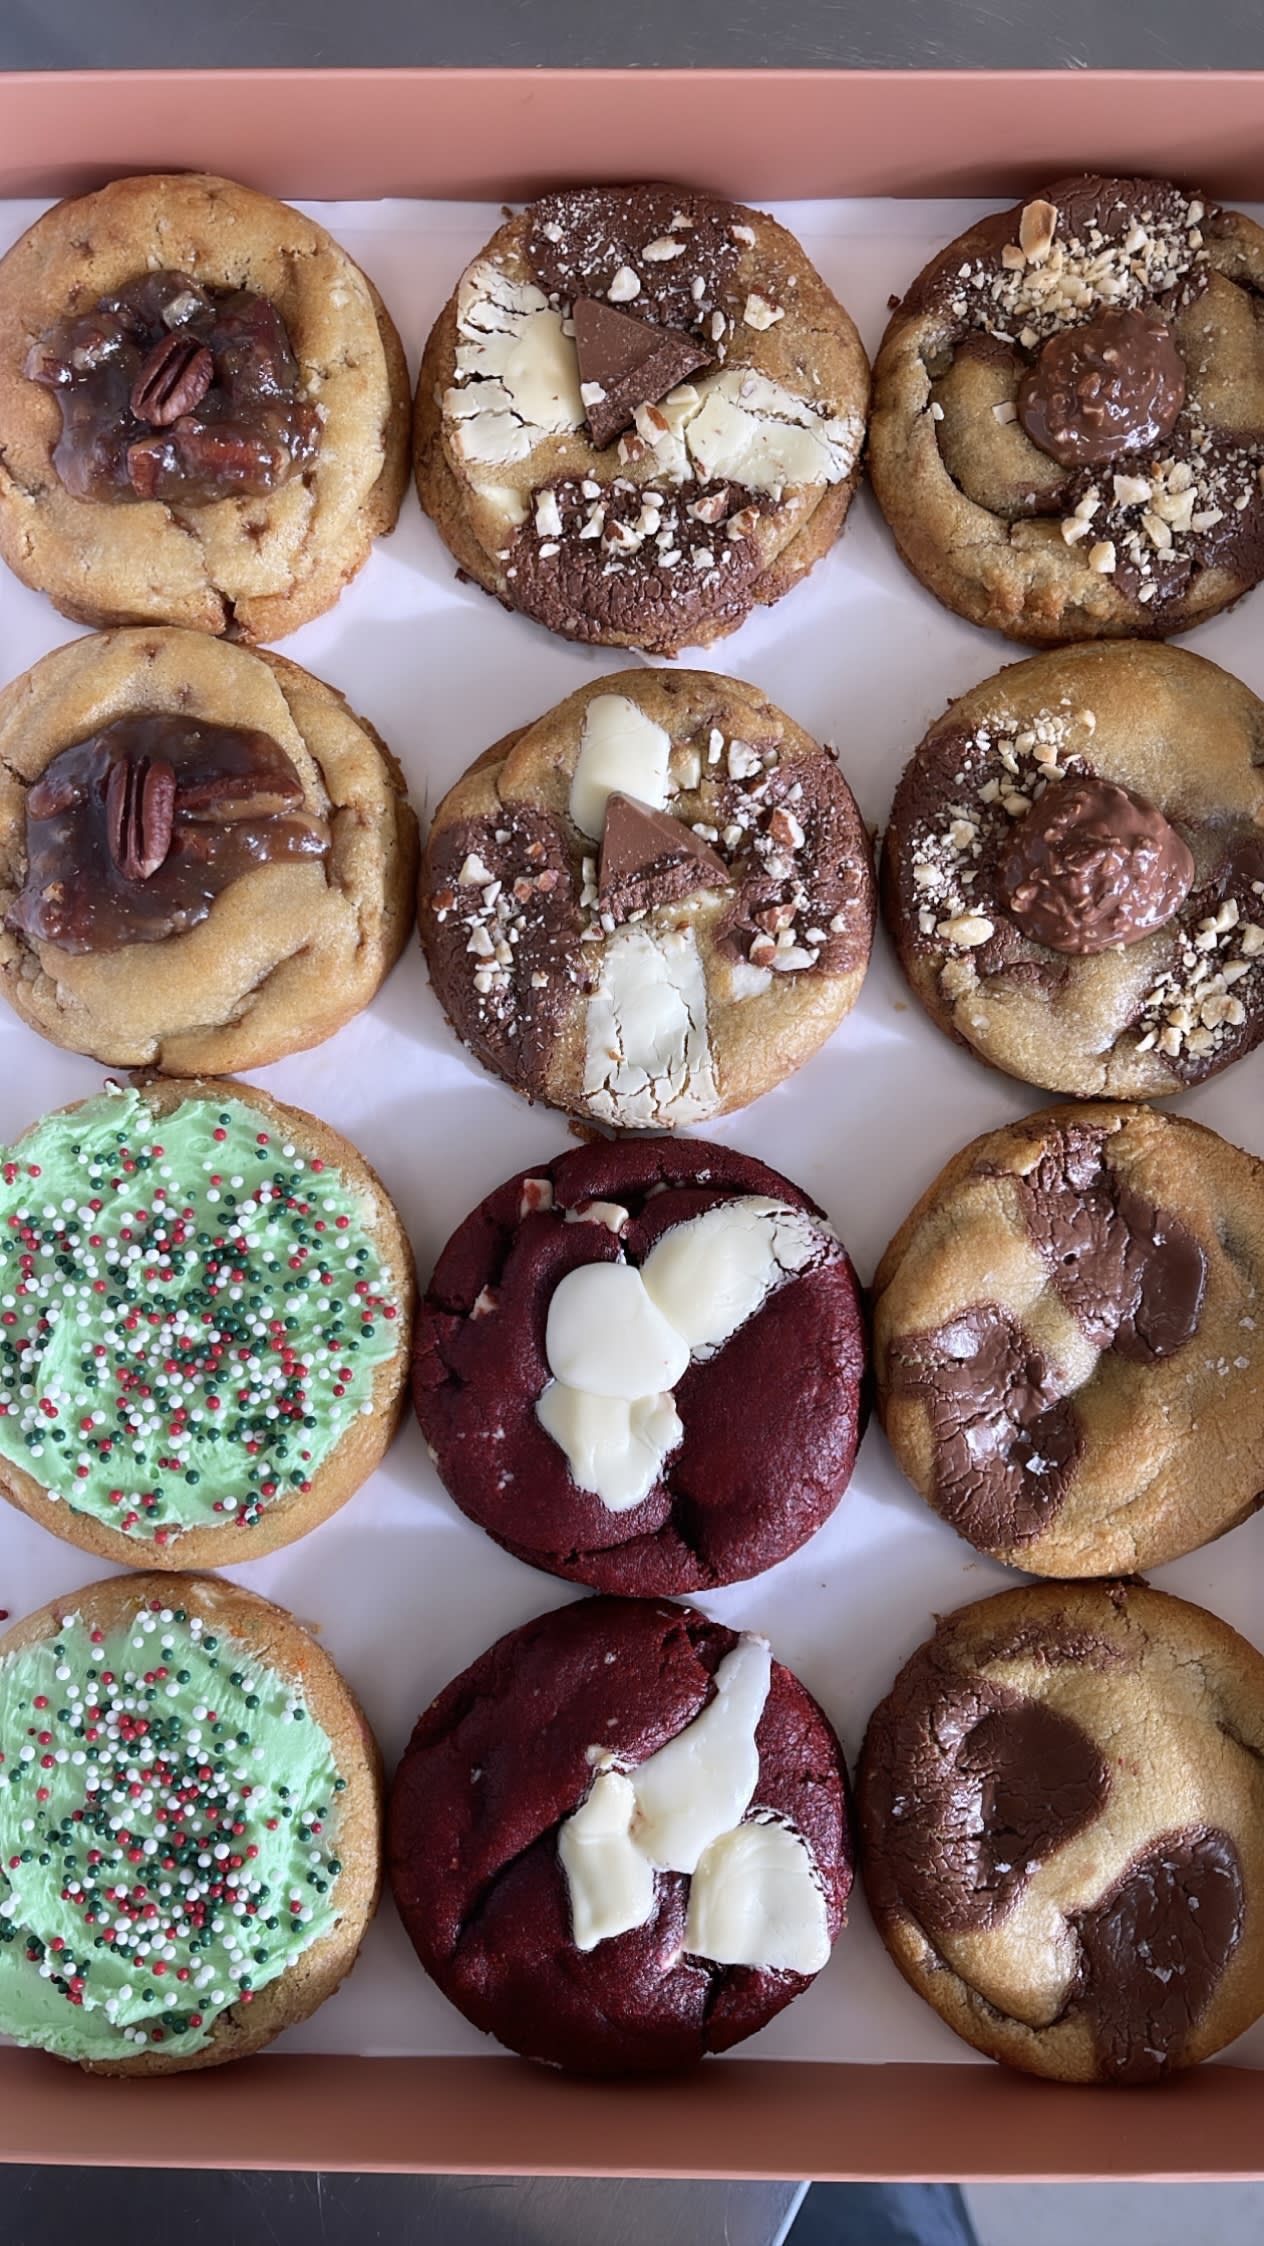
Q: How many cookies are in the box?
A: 12